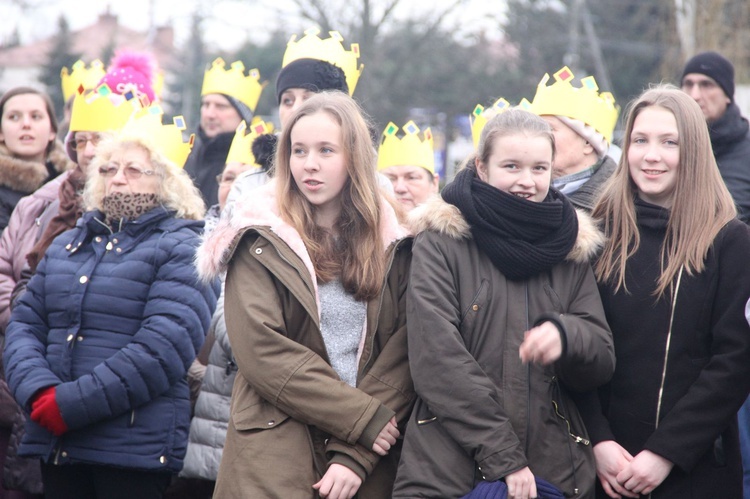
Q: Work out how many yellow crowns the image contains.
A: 9